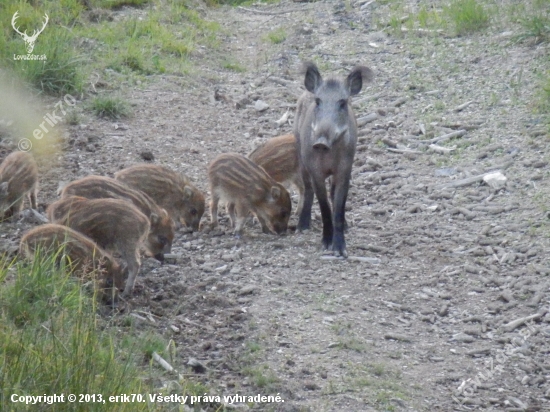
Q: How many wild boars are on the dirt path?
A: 8